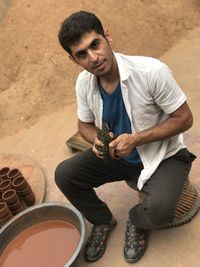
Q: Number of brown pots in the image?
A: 6